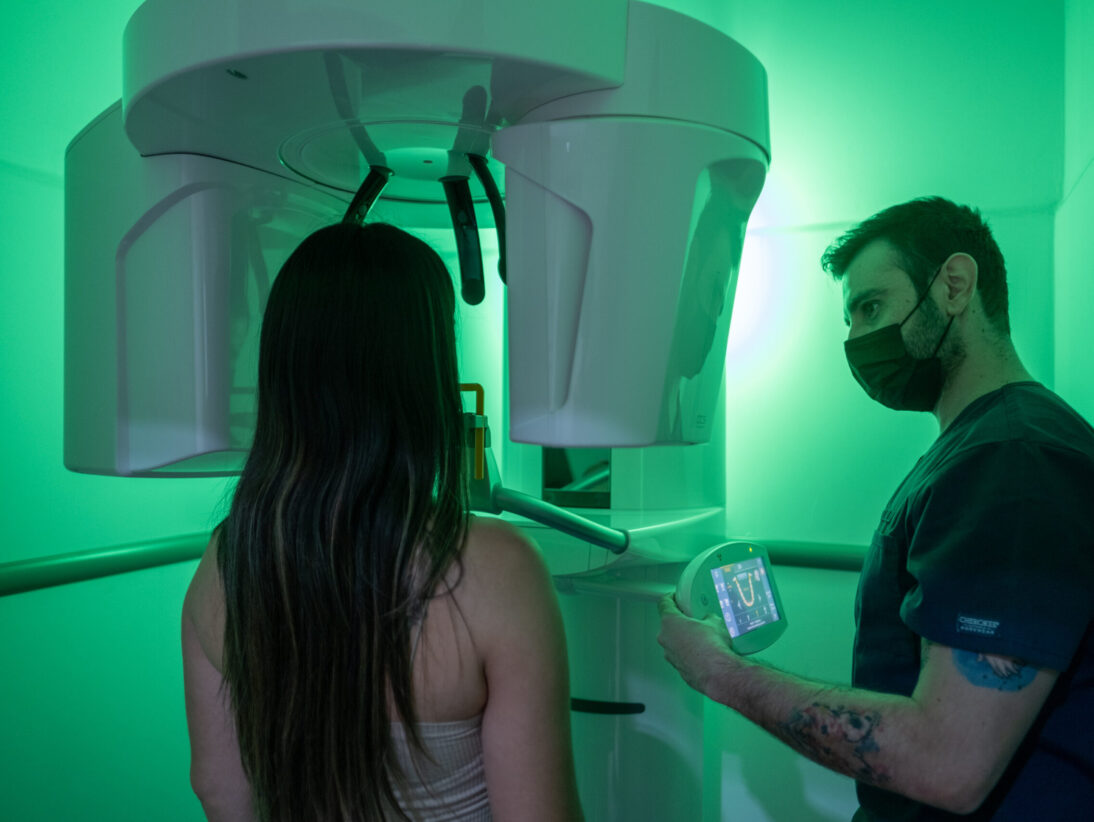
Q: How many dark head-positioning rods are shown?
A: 3